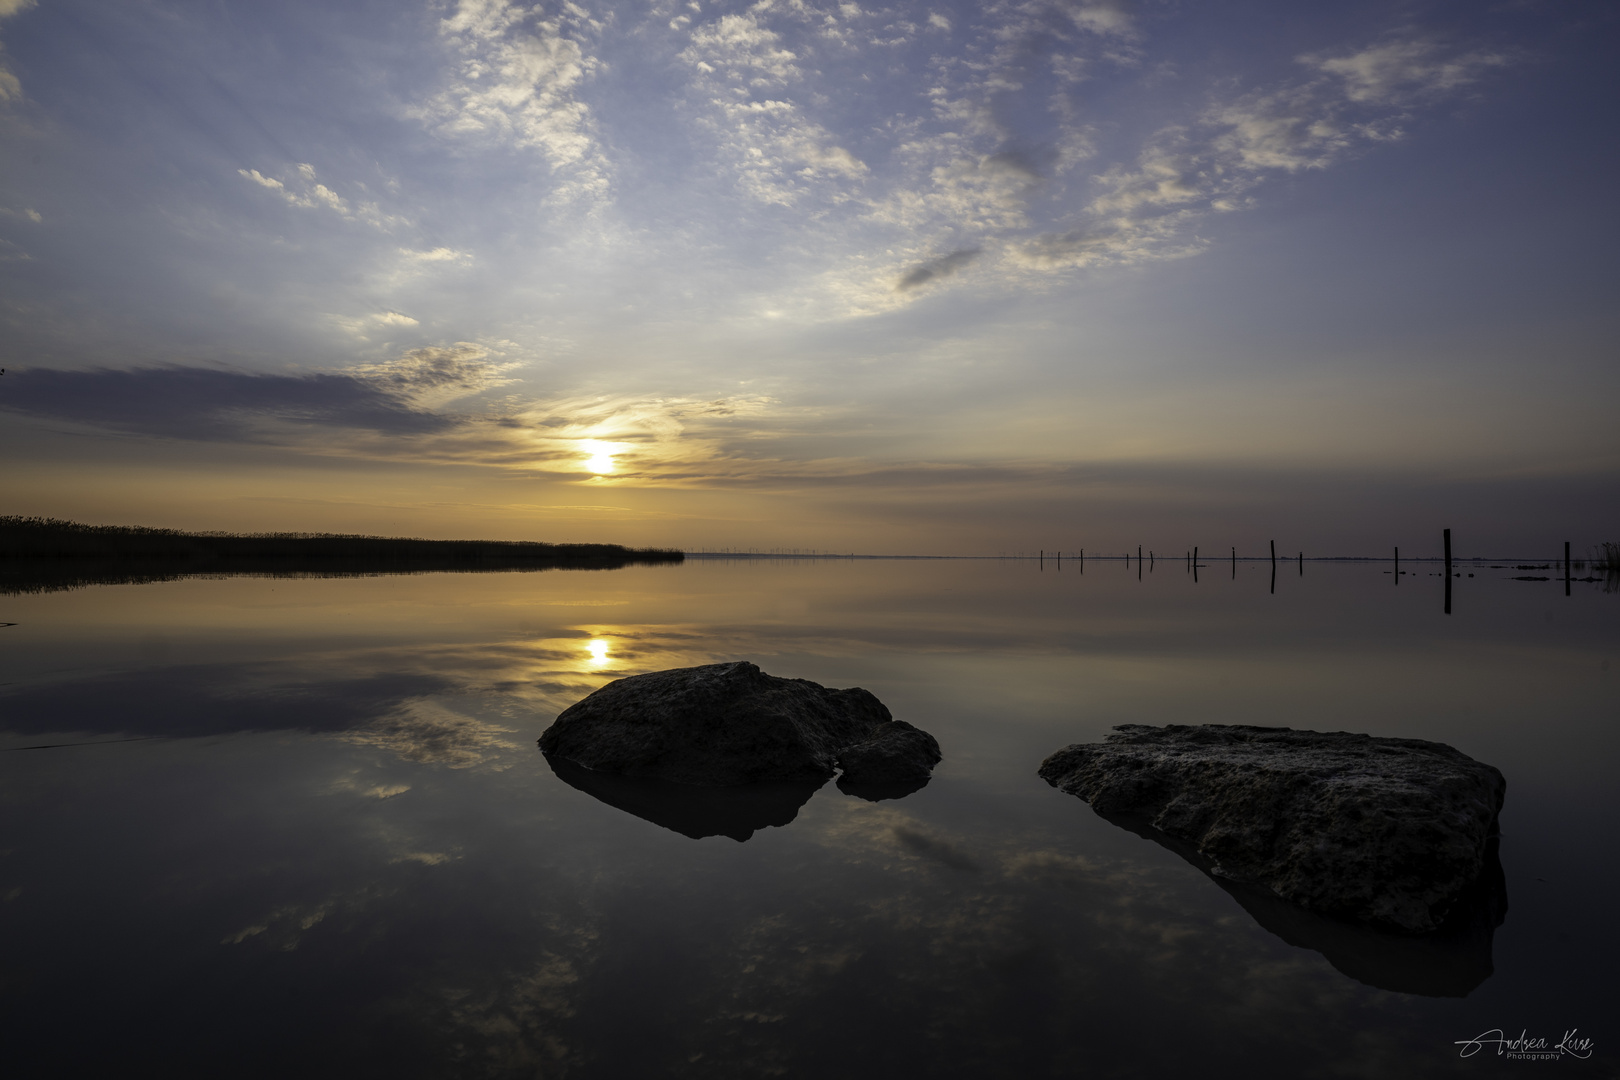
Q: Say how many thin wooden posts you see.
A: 14